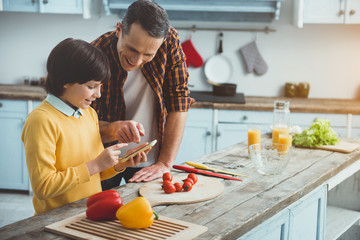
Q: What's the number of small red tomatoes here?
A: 7